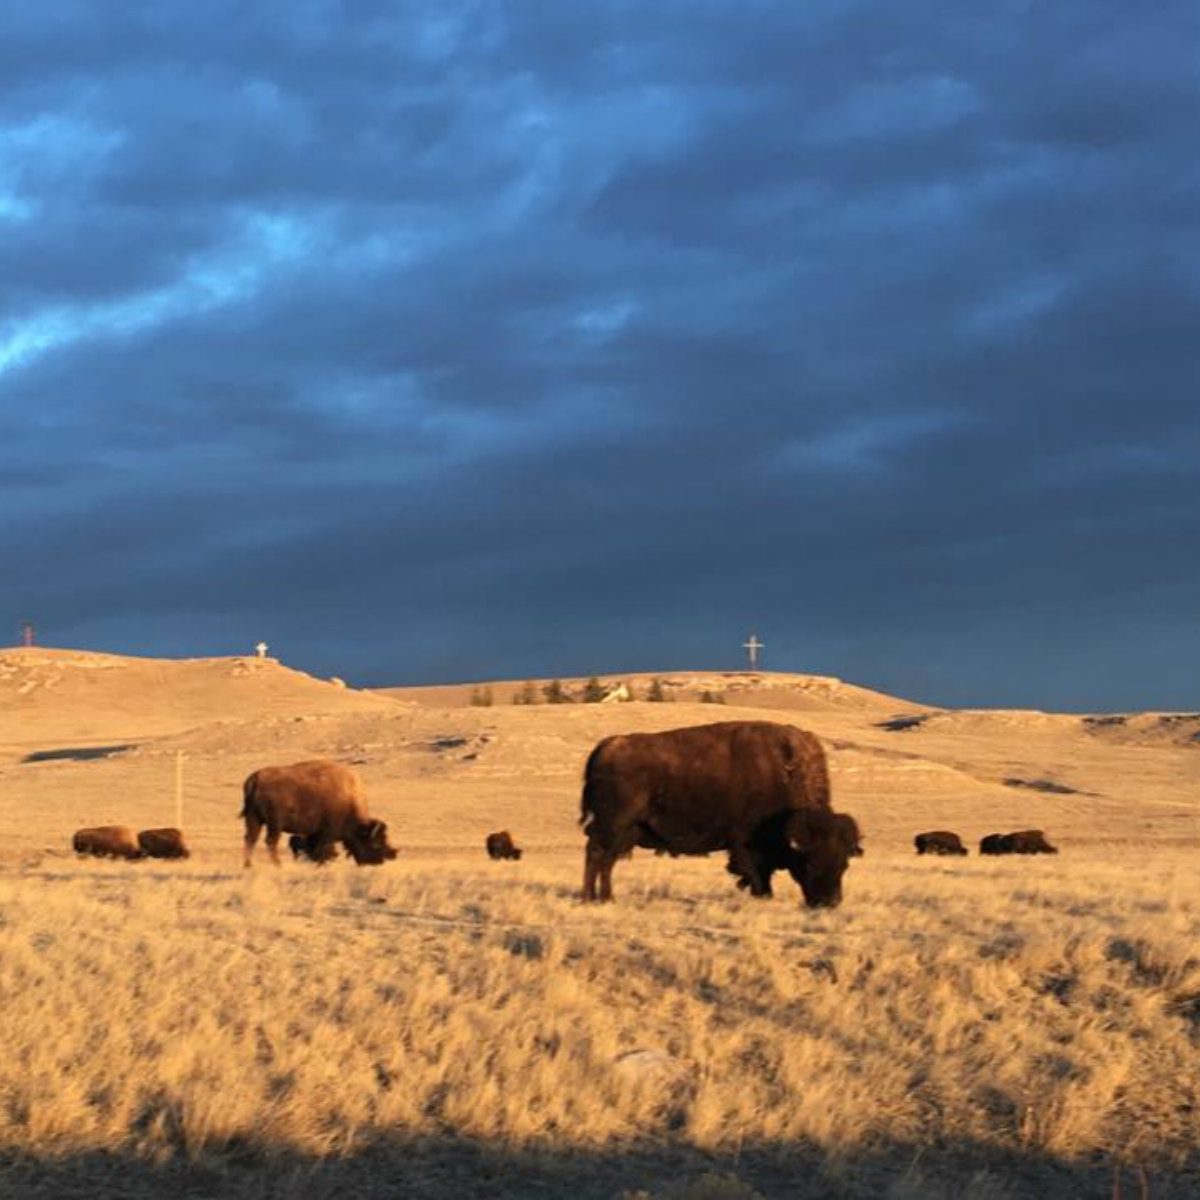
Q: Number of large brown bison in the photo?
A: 2